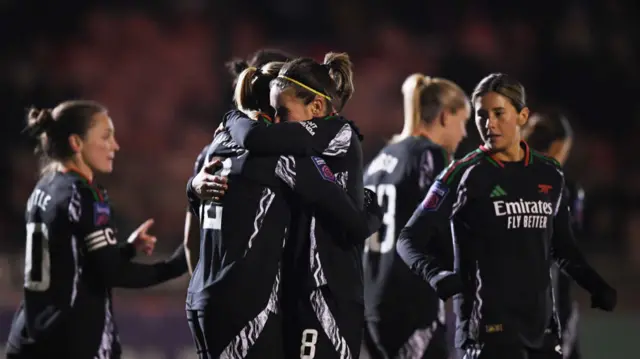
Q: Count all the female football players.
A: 7